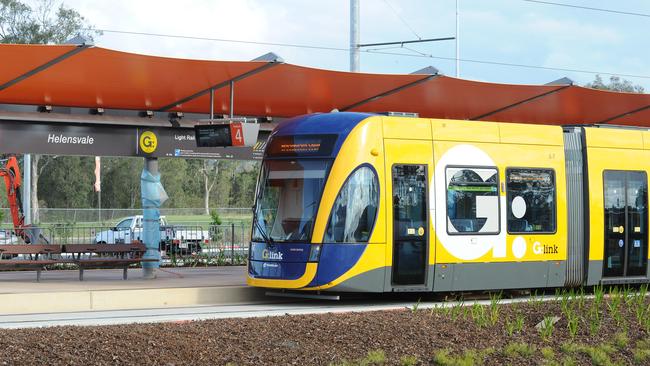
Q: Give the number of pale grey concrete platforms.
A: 1